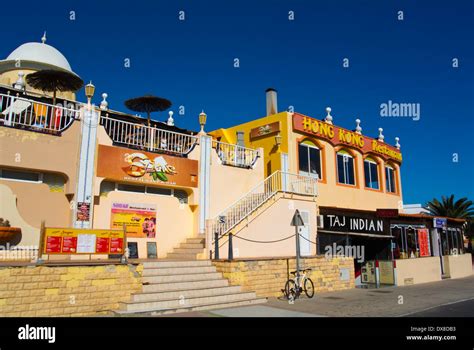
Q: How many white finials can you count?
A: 8